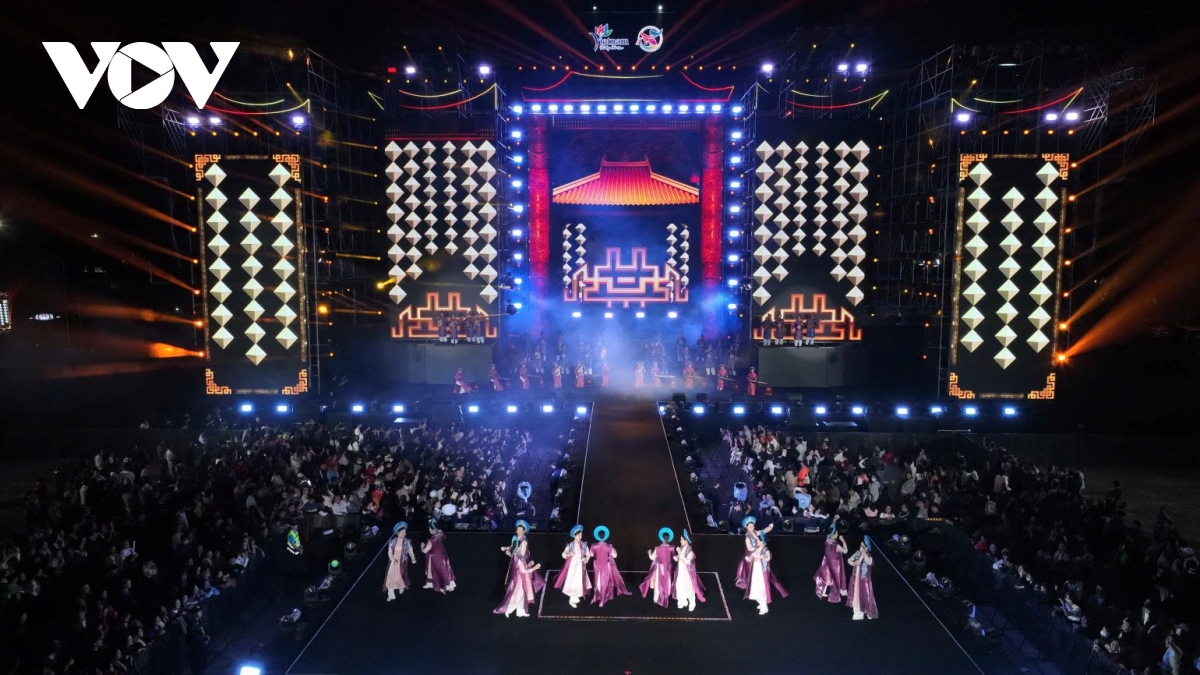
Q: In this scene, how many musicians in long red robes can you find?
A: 11